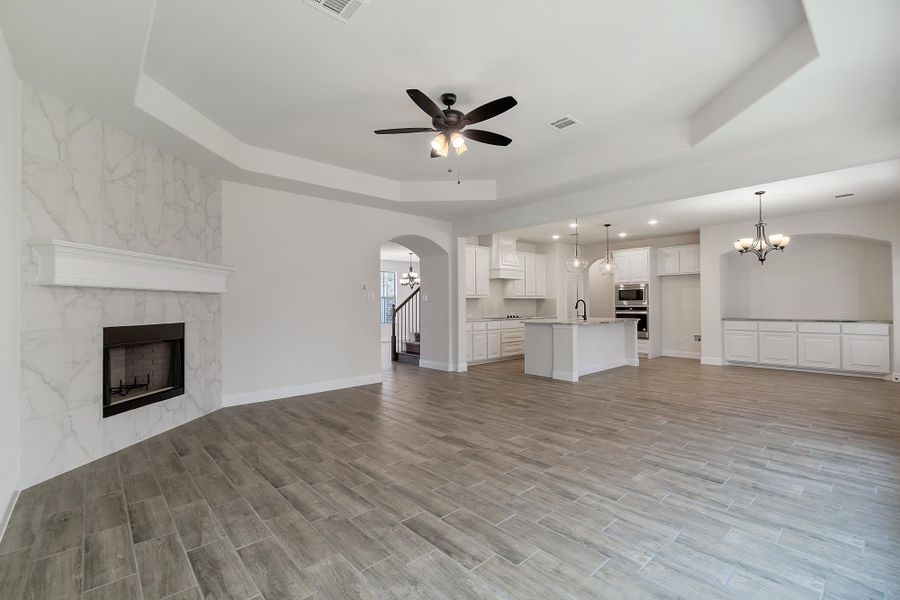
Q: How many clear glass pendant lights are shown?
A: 2